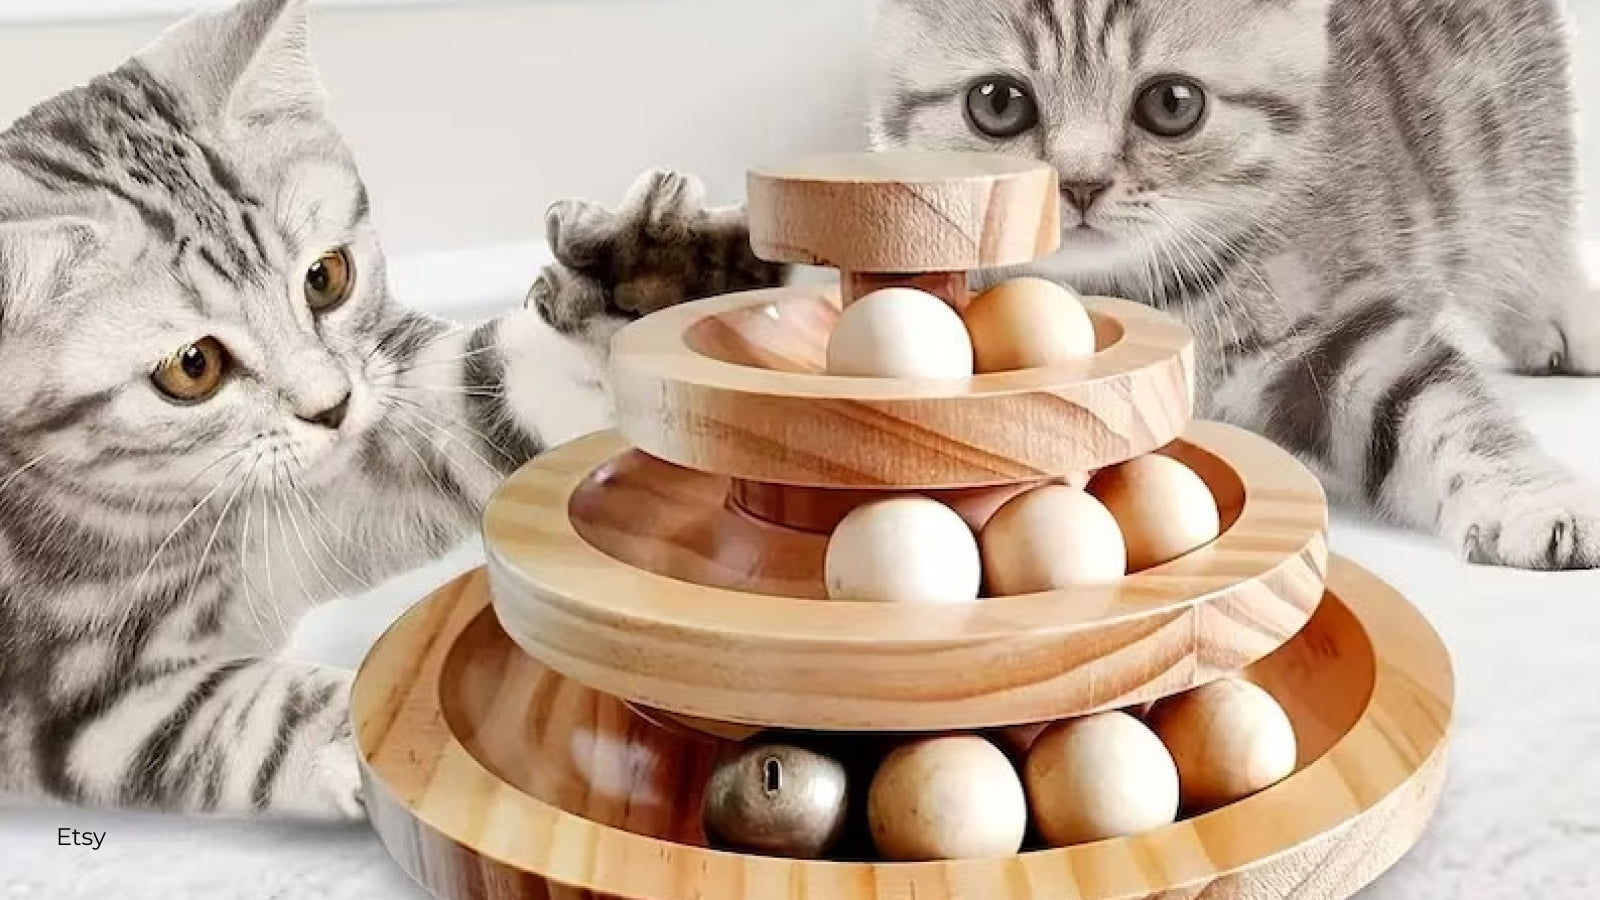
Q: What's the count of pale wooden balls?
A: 8